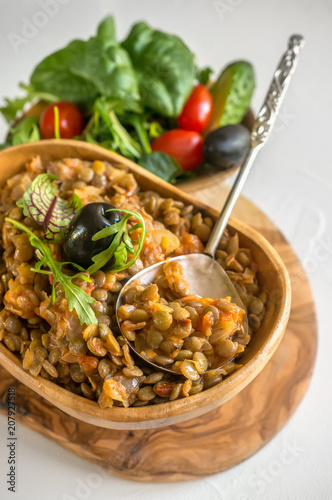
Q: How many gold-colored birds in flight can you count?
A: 0